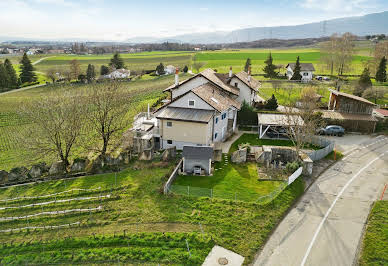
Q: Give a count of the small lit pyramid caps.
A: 0